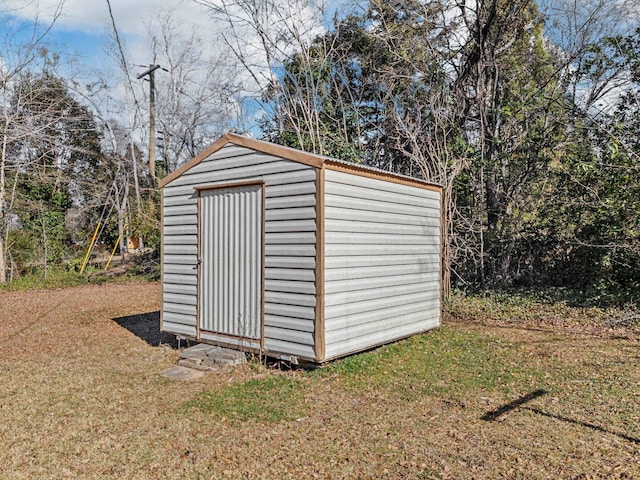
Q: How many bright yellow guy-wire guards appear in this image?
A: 2